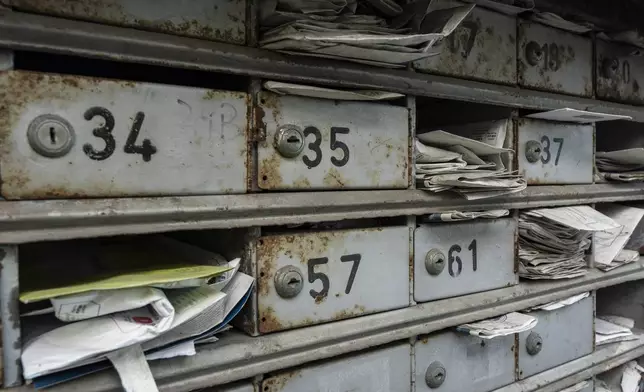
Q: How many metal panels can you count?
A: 12